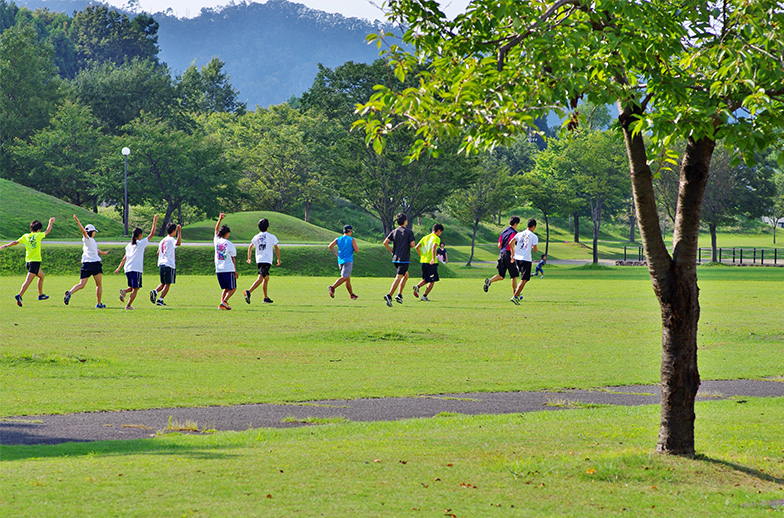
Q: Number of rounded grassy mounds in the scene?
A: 2